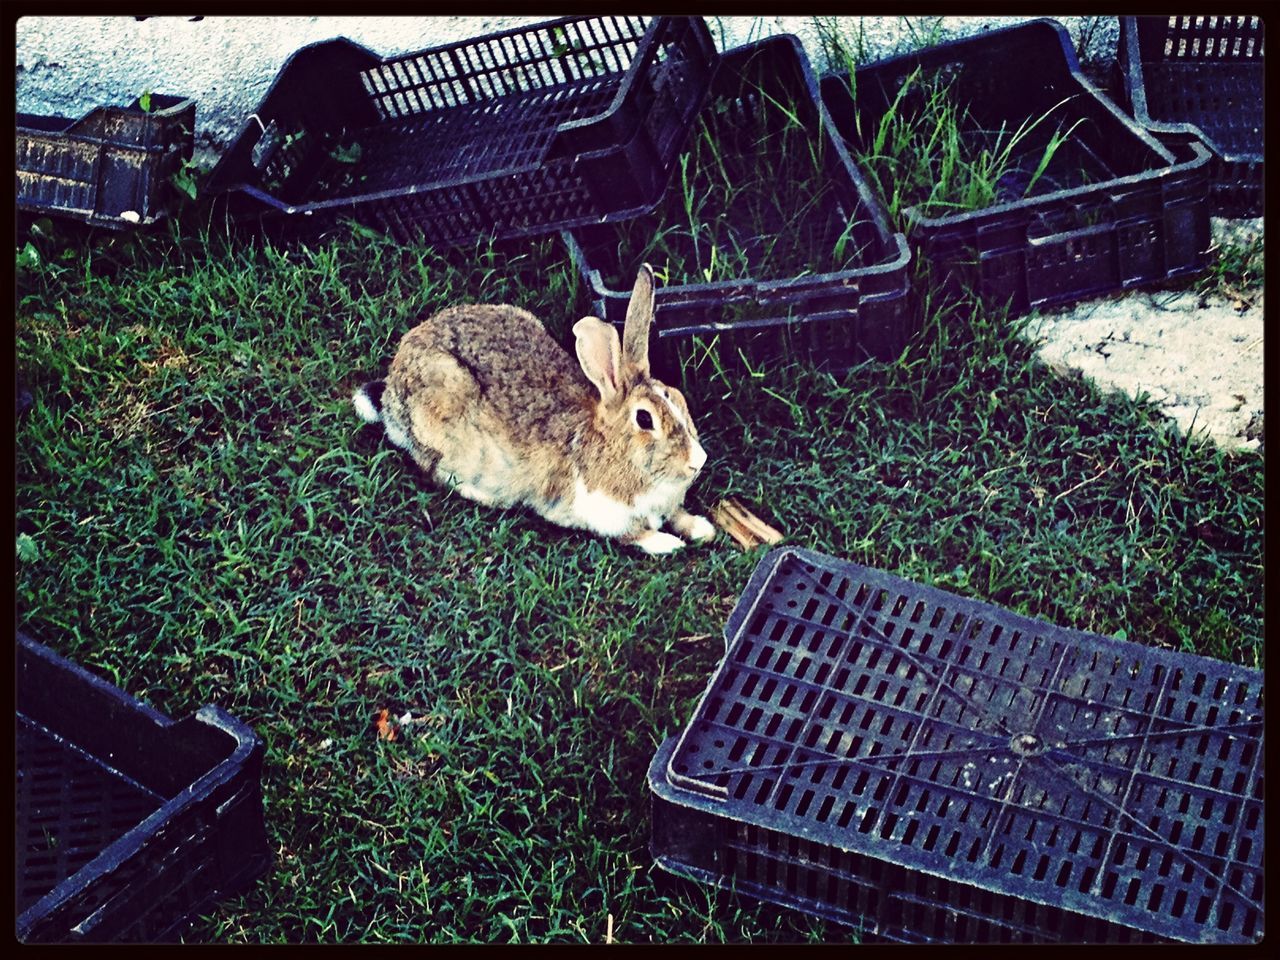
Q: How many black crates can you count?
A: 7